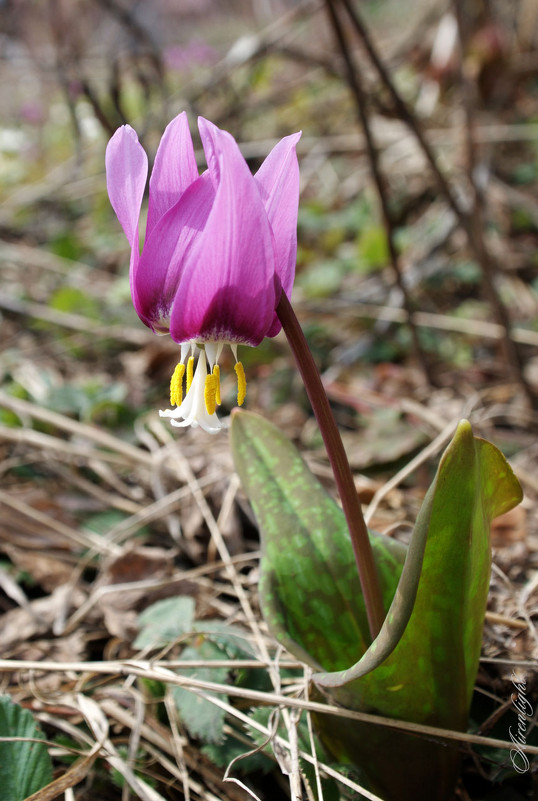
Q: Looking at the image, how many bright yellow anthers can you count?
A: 5